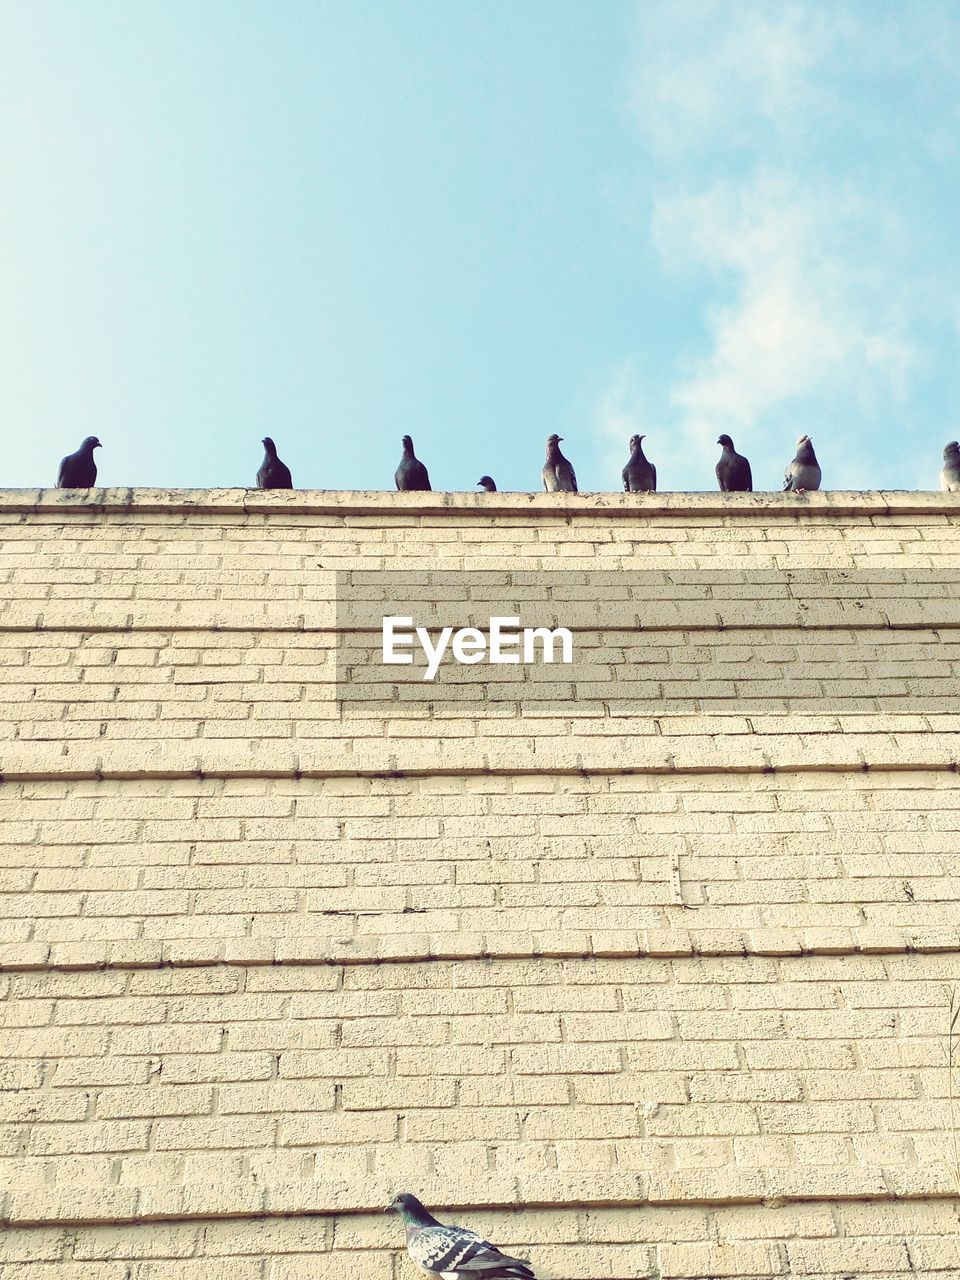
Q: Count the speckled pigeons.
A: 1